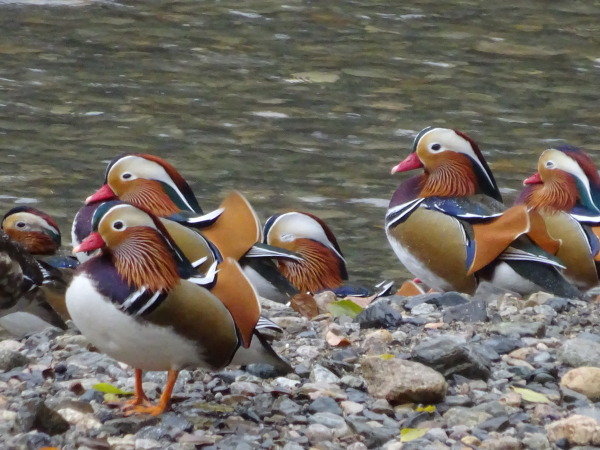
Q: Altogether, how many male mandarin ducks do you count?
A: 6